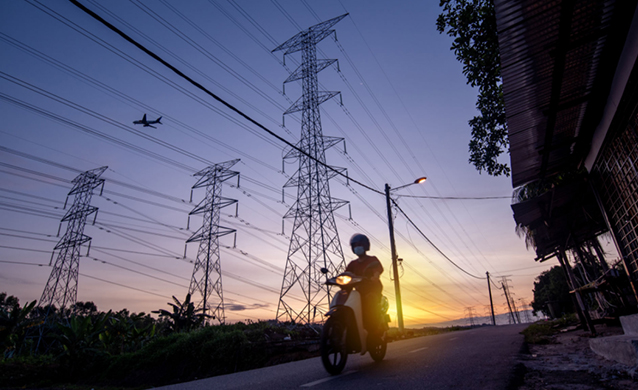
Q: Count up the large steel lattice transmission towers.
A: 3